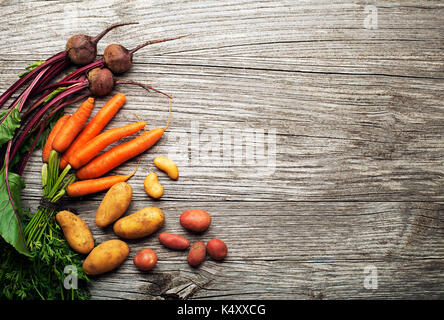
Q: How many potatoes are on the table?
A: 11